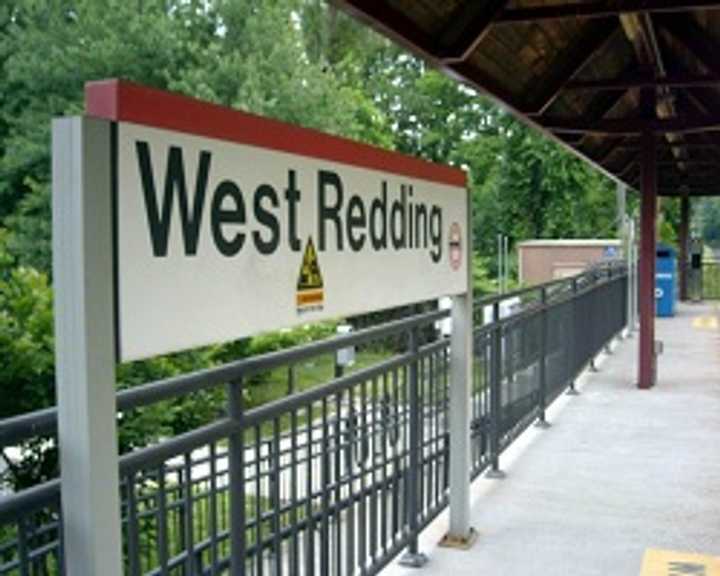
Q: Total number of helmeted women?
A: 0